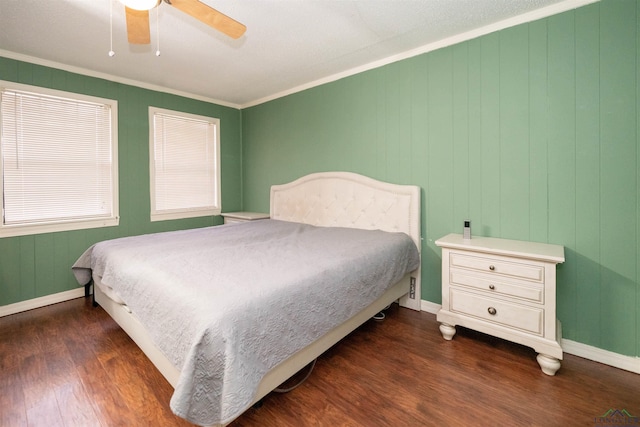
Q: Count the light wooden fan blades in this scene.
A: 2